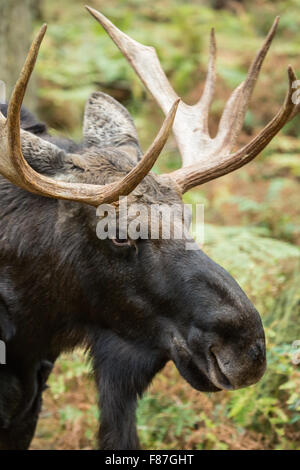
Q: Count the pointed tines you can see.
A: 6